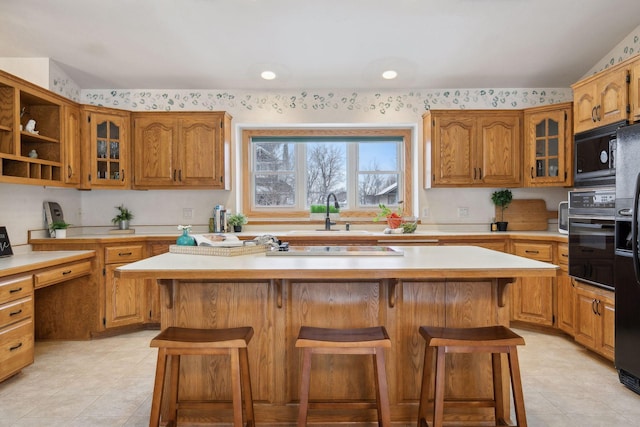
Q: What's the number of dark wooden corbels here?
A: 4